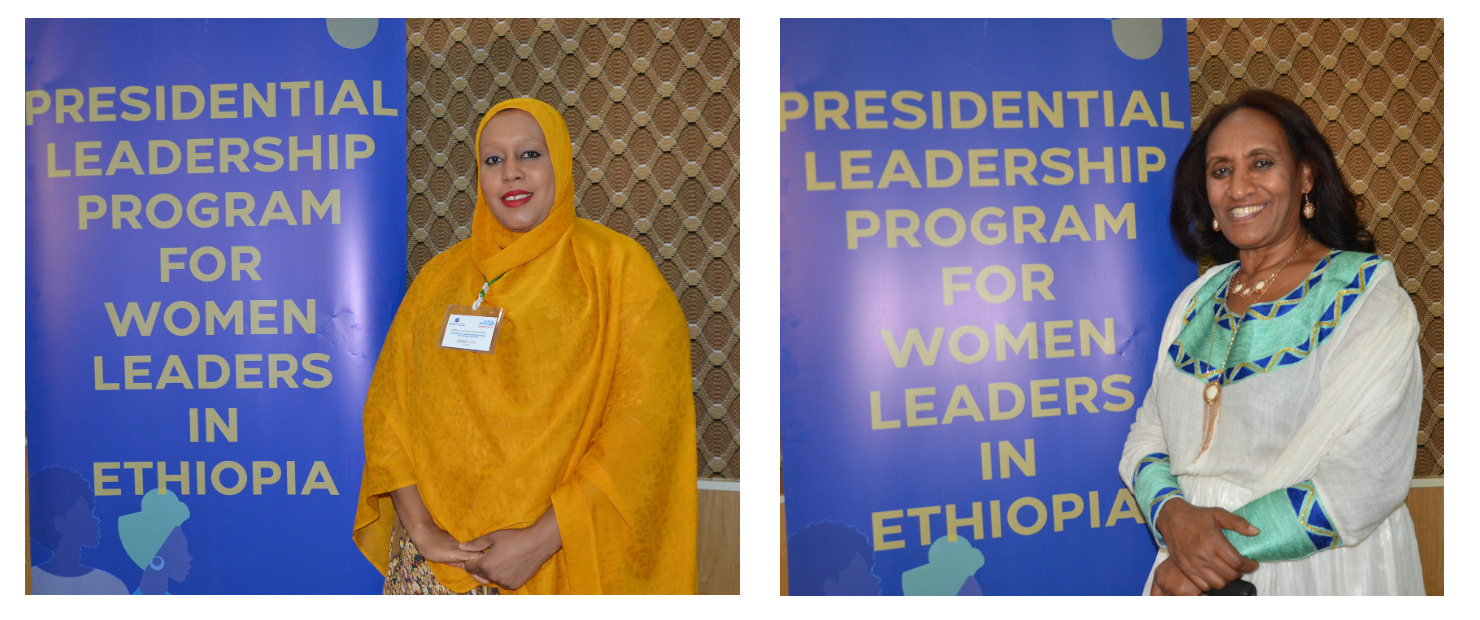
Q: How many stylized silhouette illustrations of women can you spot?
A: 4